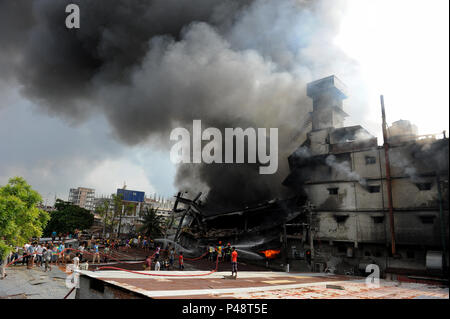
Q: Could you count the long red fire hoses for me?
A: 2